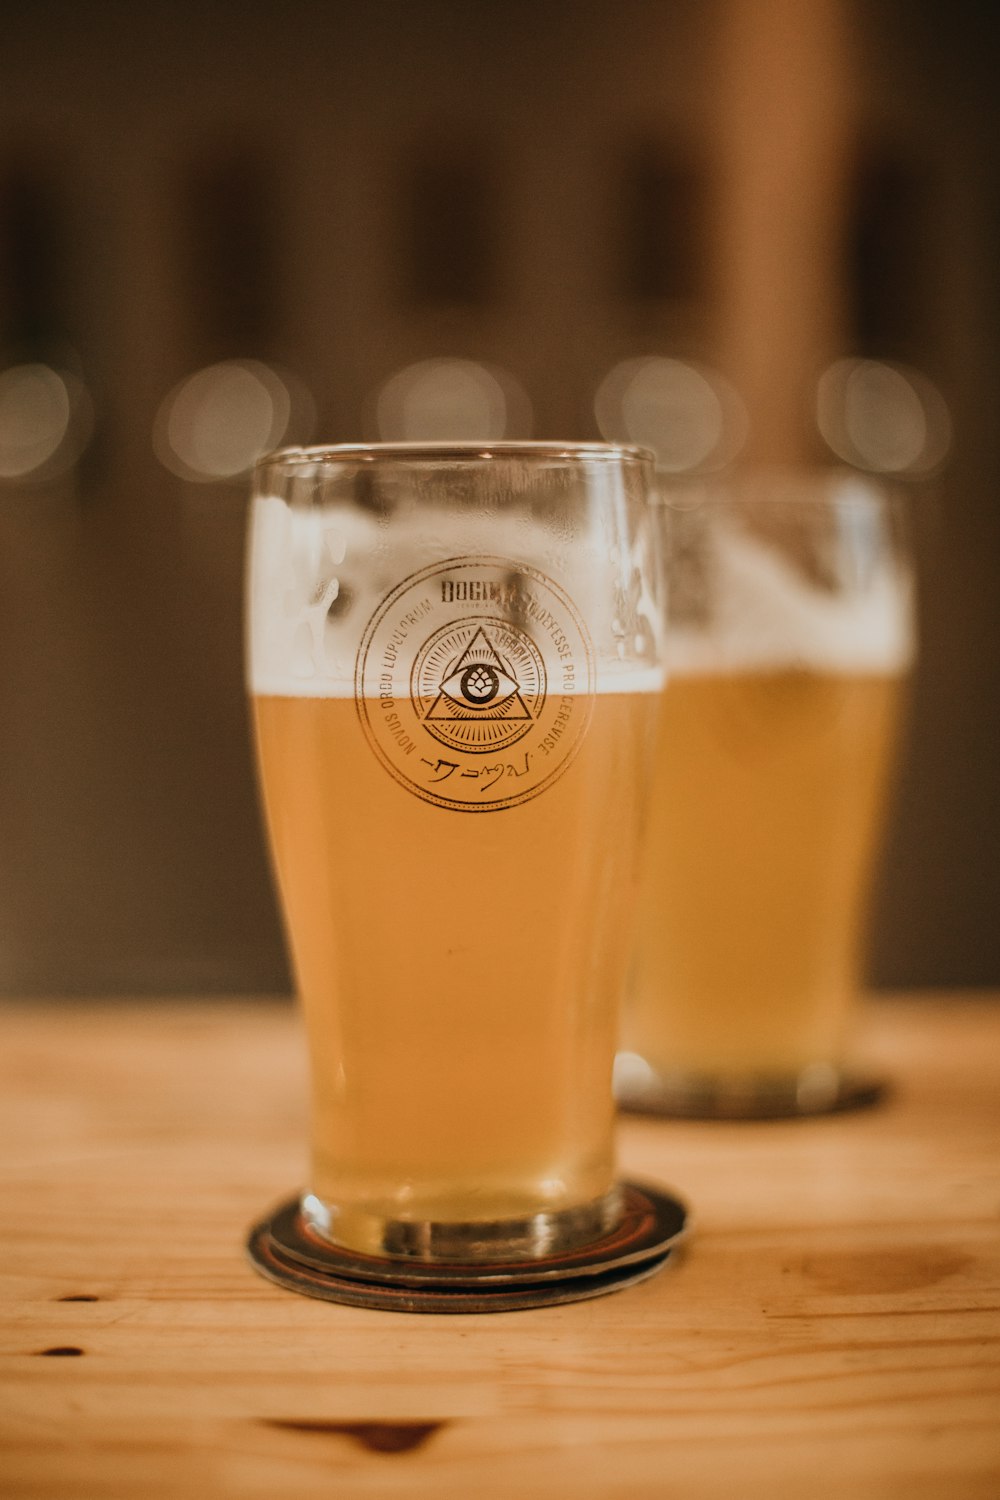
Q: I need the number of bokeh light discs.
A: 5